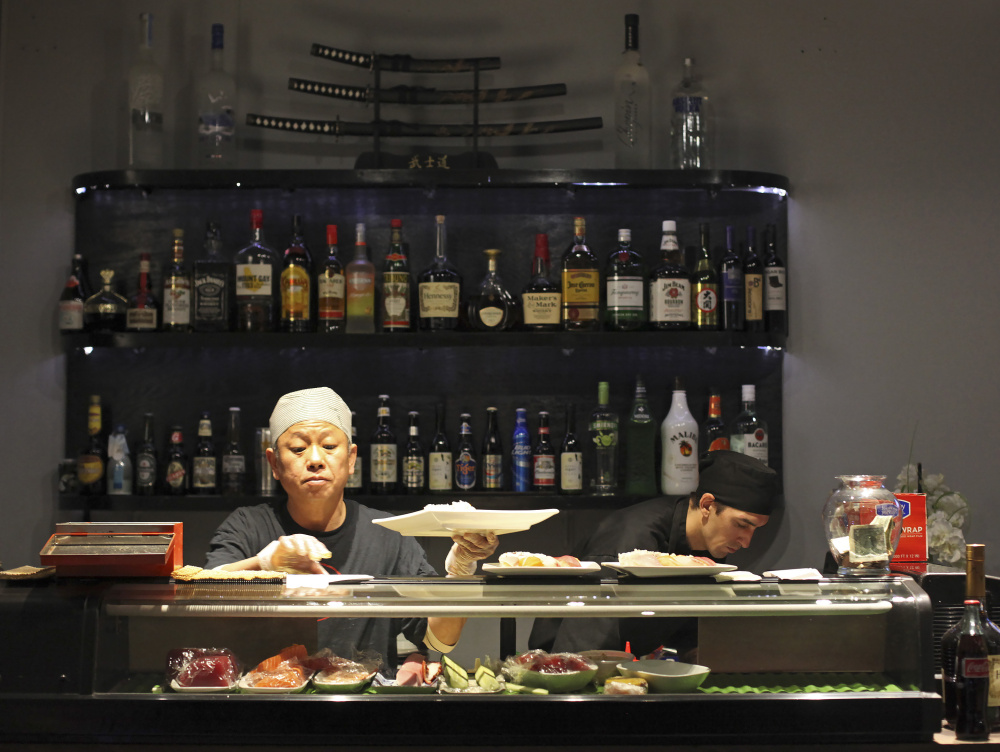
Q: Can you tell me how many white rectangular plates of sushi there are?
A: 3